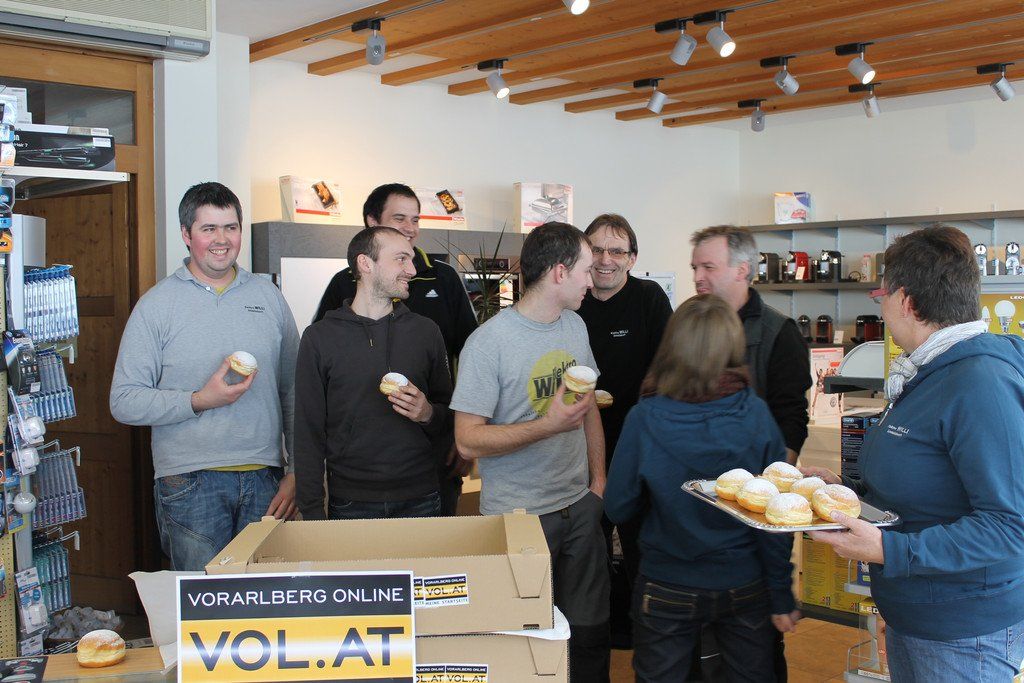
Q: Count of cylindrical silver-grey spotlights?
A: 11